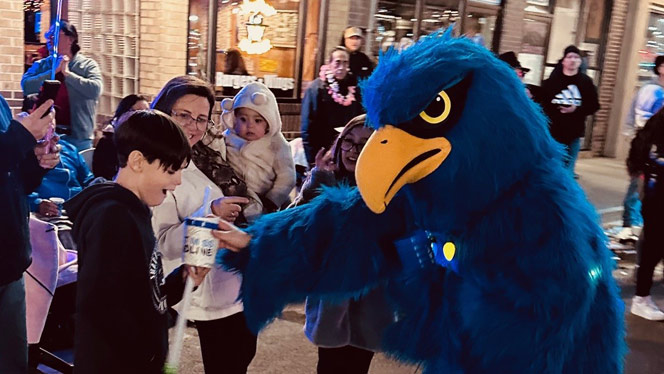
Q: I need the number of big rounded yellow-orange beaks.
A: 1